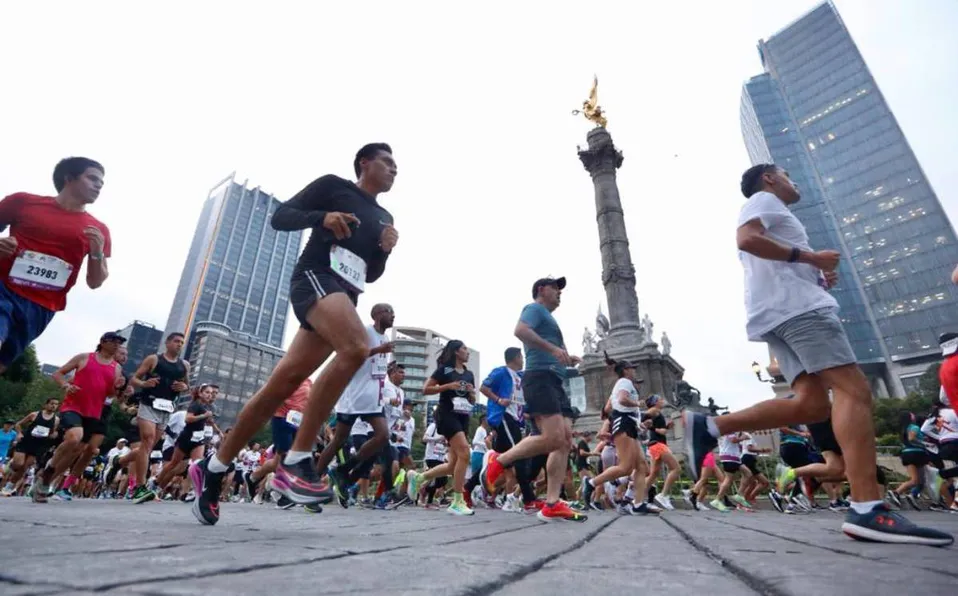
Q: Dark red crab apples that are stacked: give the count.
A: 0